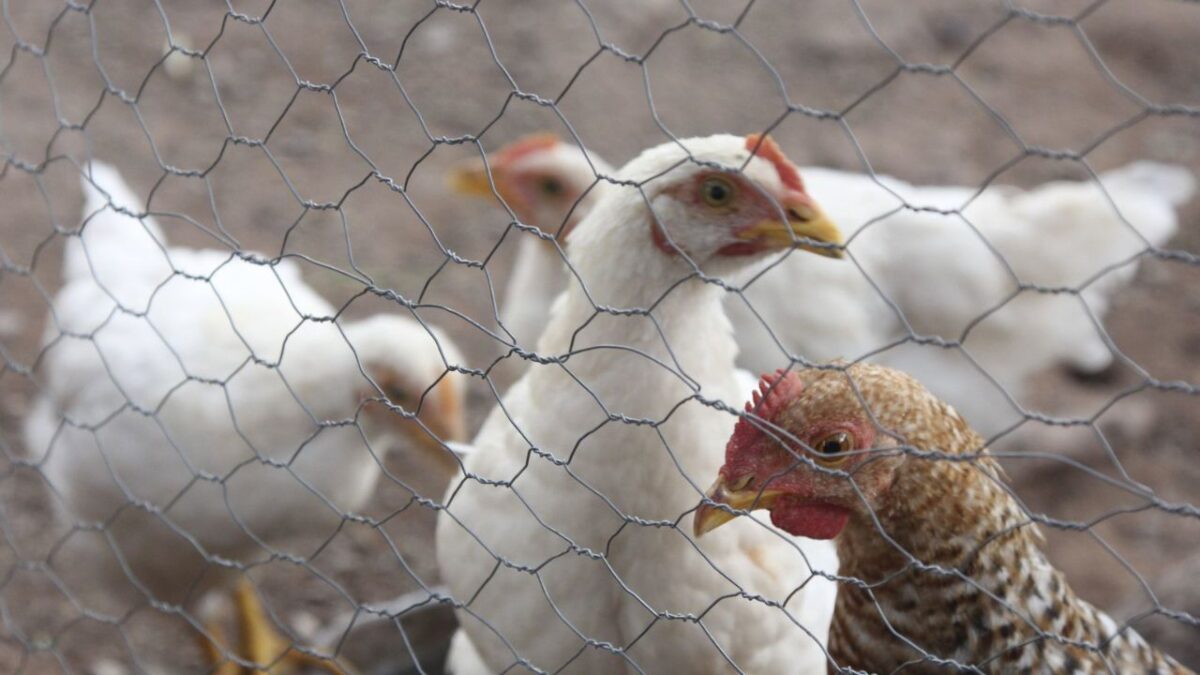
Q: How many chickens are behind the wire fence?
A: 4